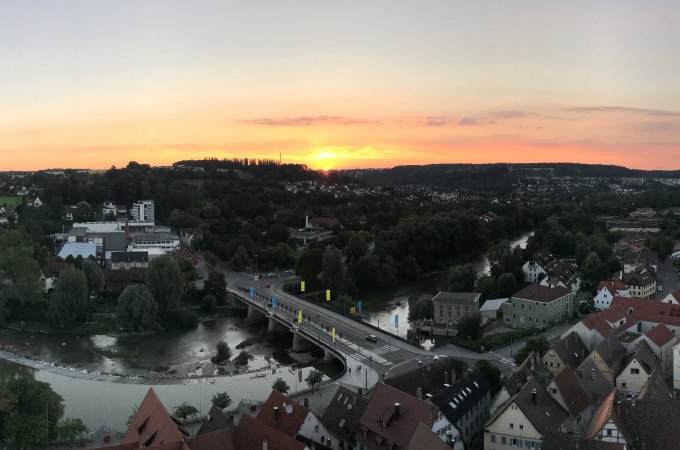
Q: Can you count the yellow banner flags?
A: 4